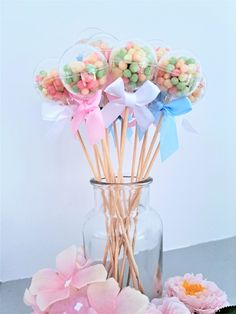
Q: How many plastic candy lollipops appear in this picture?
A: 8